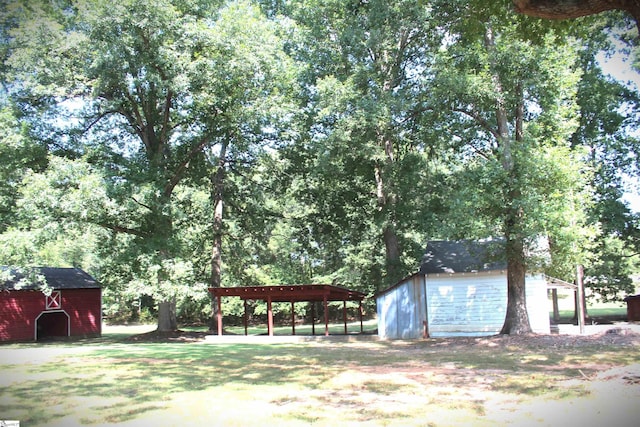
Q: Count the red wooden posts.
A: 8